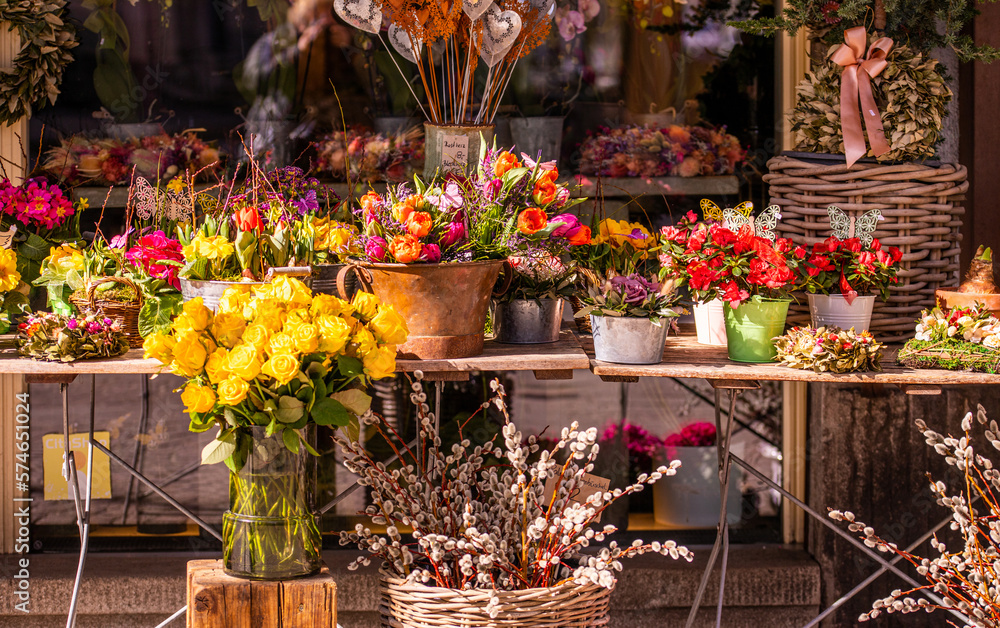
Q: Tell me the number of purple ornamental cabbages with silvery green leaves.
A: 1